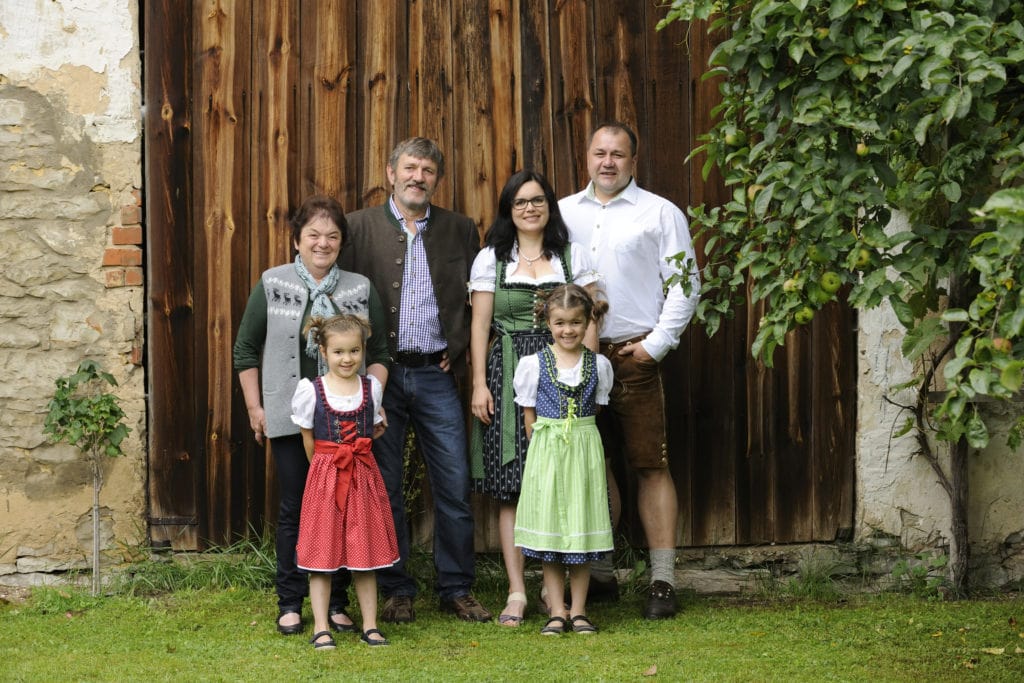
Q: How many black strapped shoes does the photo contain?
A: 4